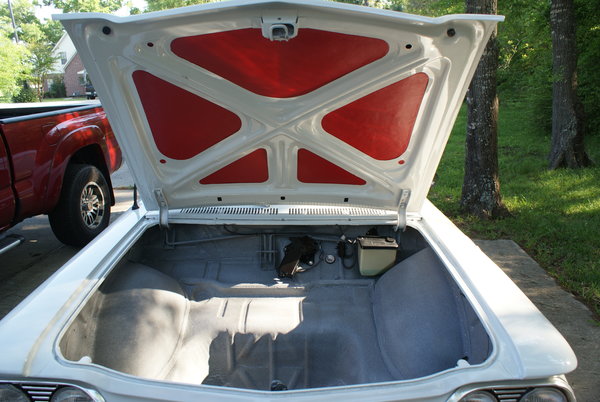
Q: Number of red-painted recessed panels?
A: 5